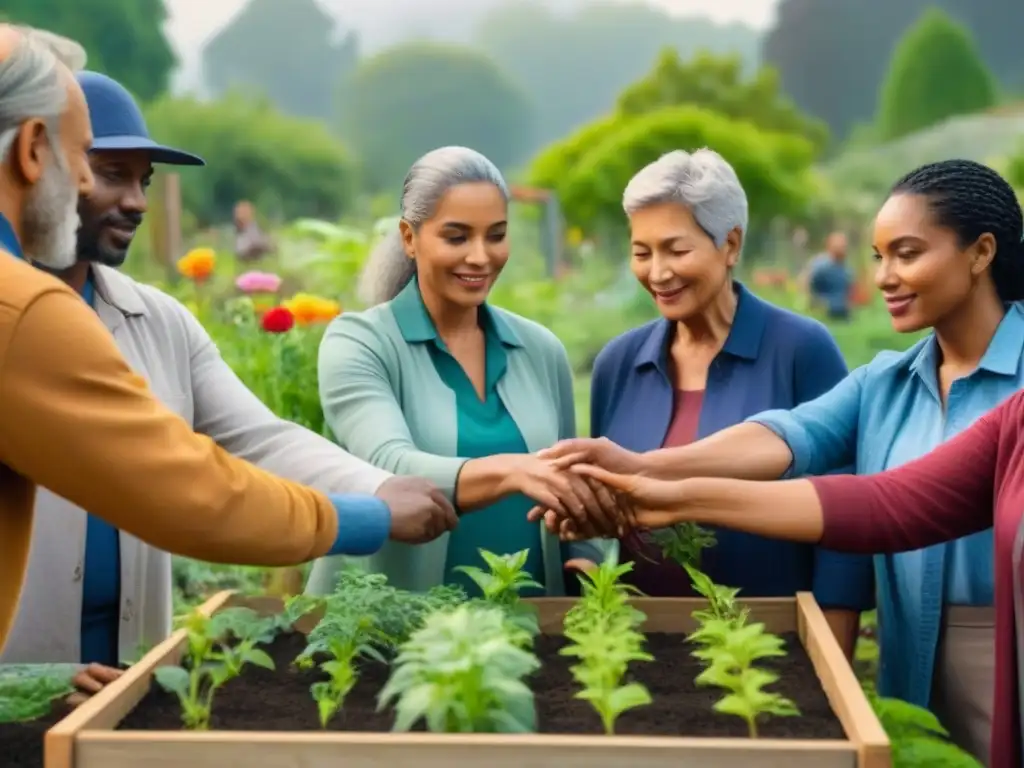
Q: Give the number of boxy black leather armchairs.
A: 0